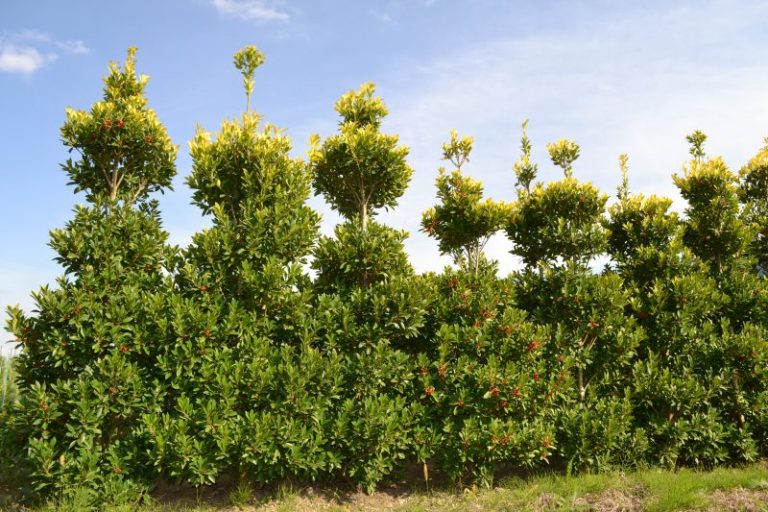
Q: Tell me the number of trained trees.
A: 8